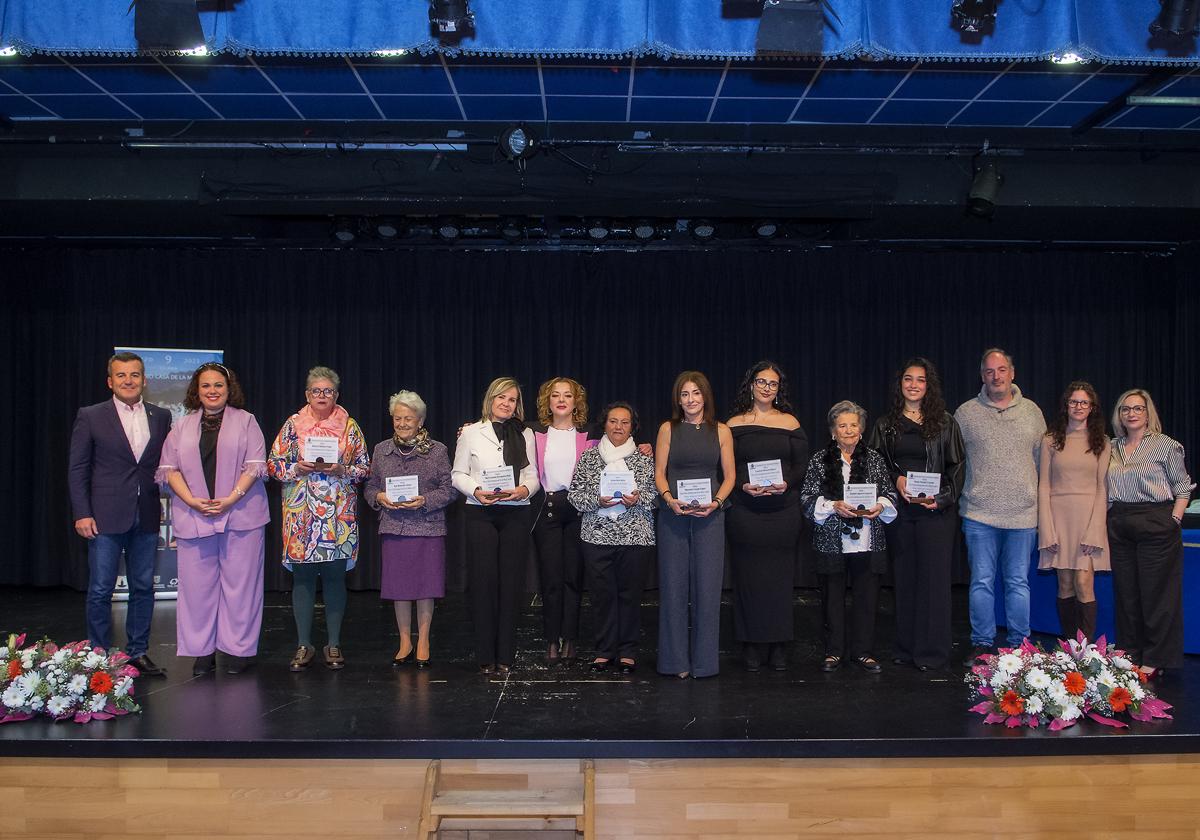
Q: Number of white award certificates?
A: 8